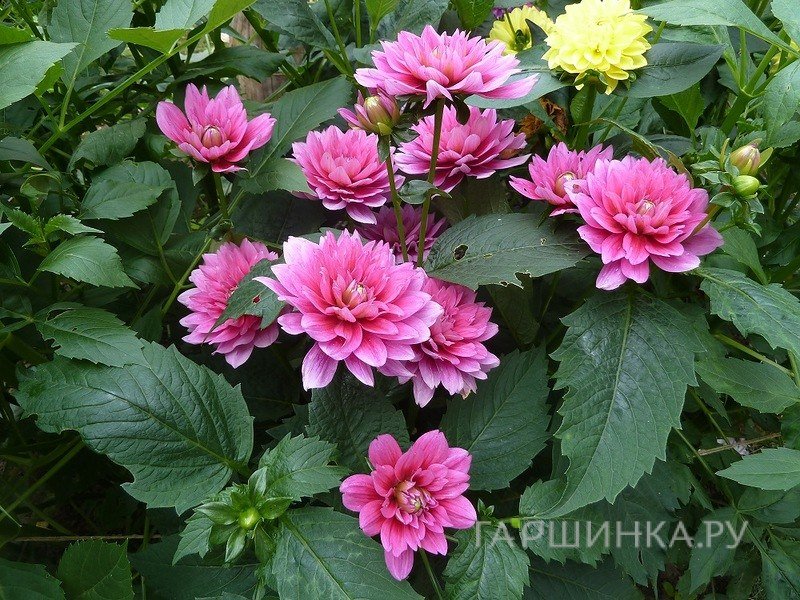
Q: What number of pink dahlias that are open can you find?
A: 11